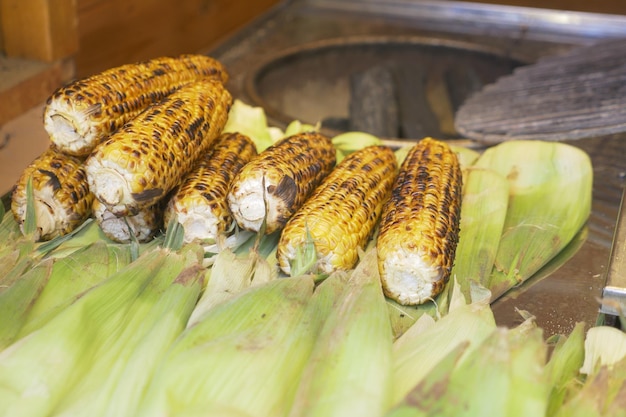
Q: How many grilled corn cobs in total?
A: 8